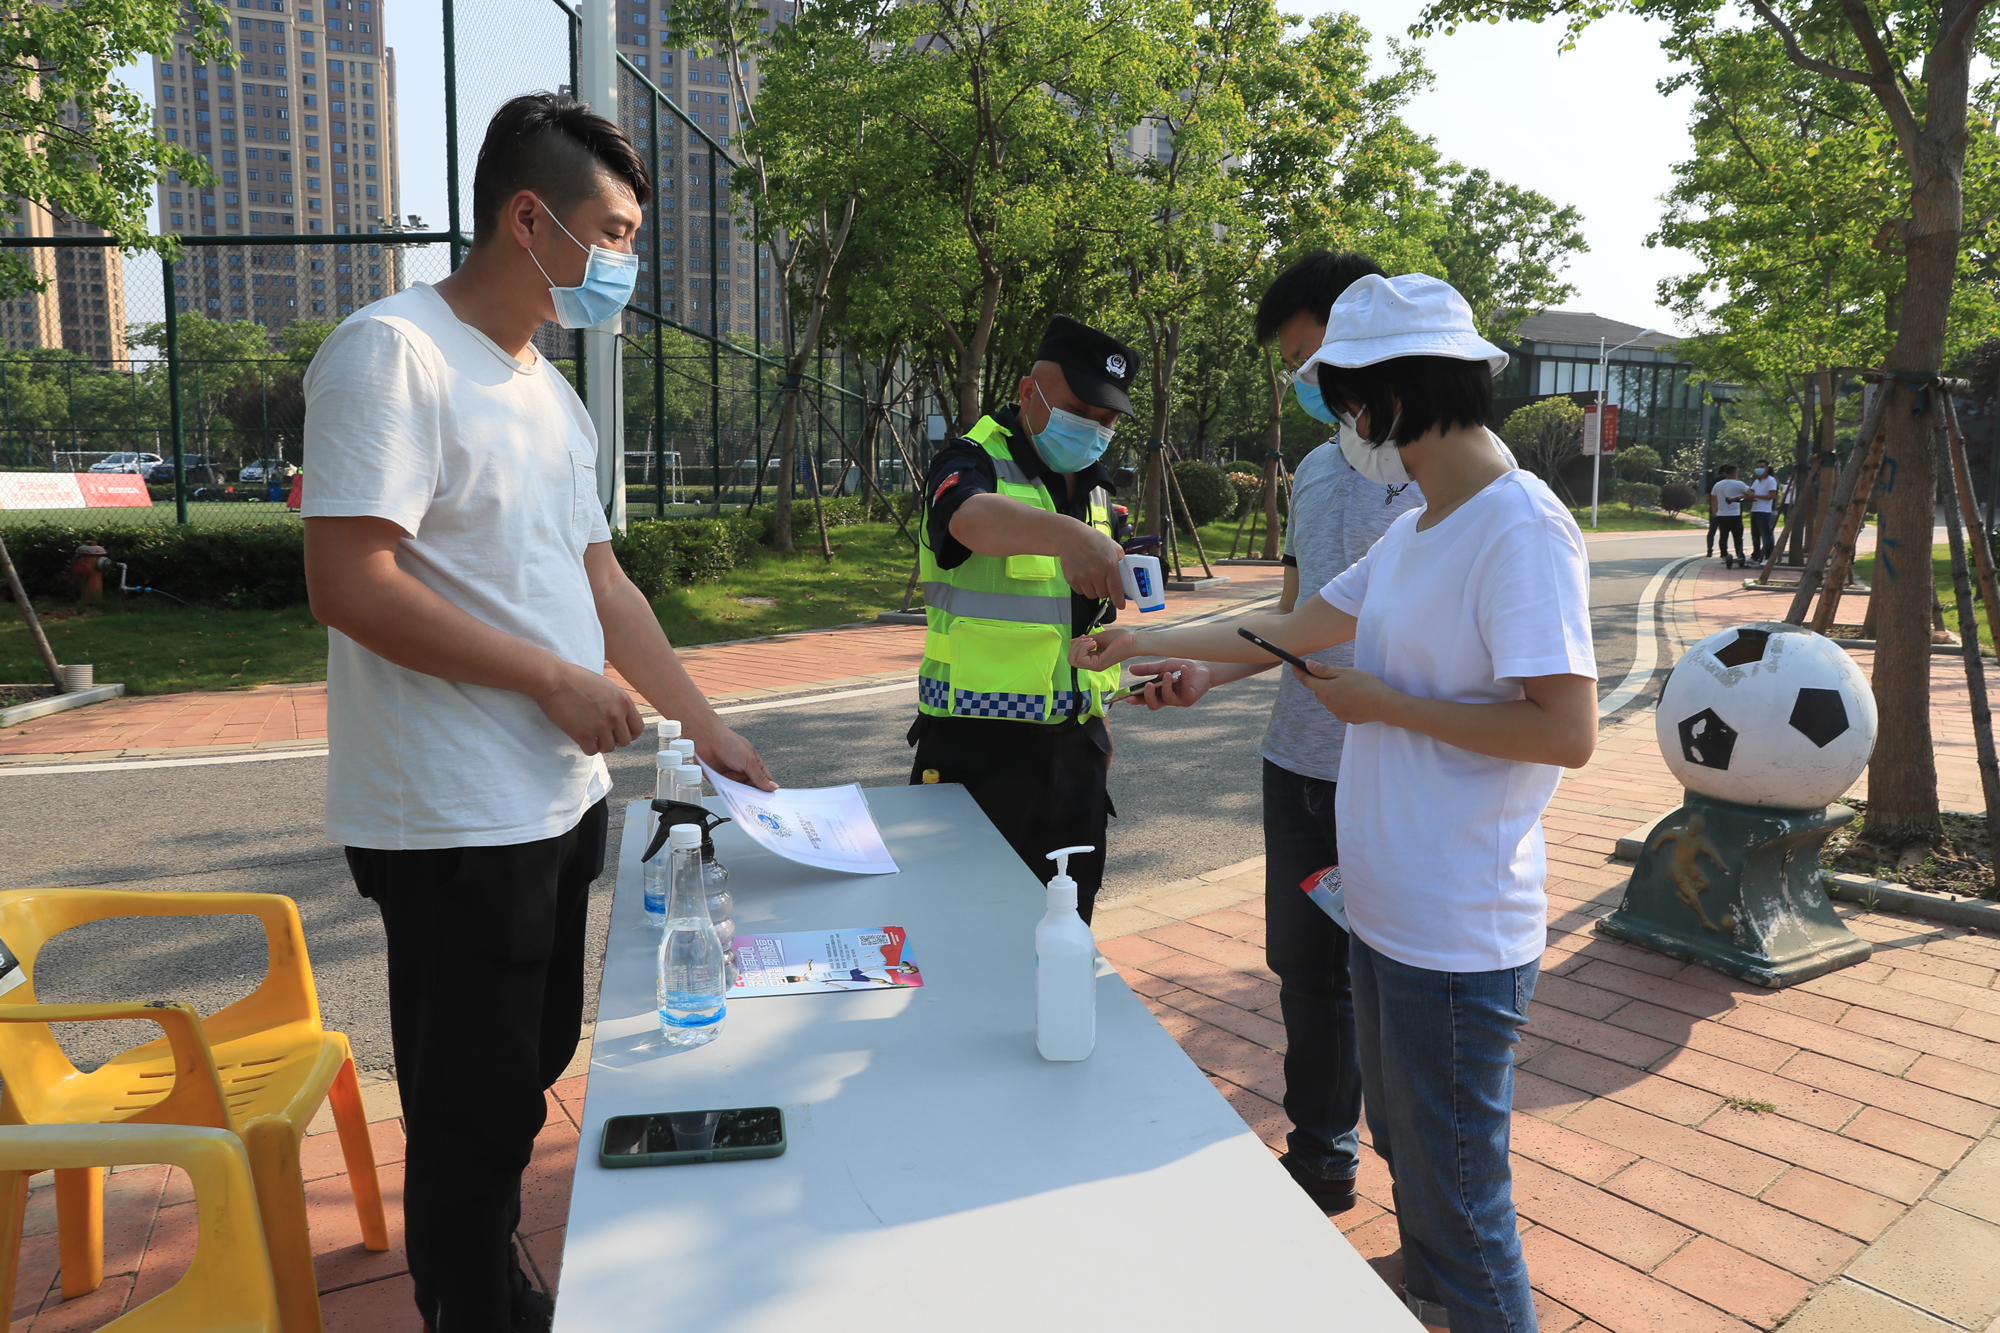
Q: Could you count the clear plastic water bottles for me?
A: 5